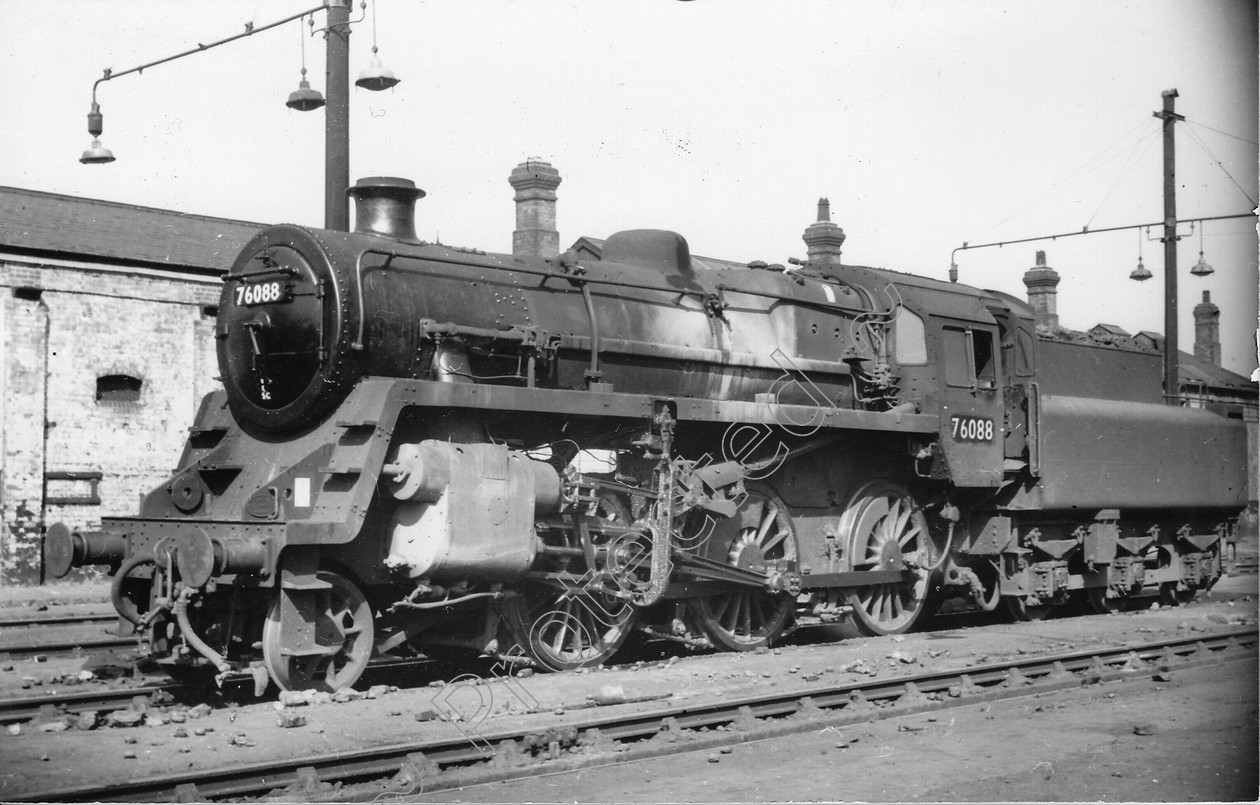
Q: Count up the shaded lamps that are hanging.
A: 5